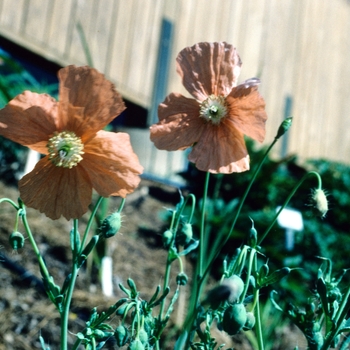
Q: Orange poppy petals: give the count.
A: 8